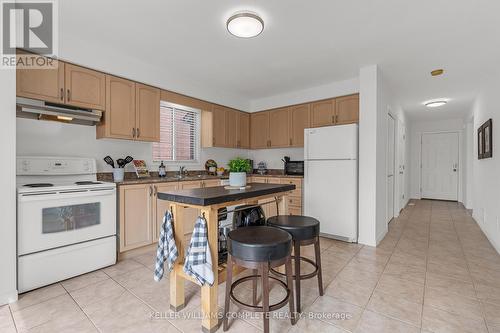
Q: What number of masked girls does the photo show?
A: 0